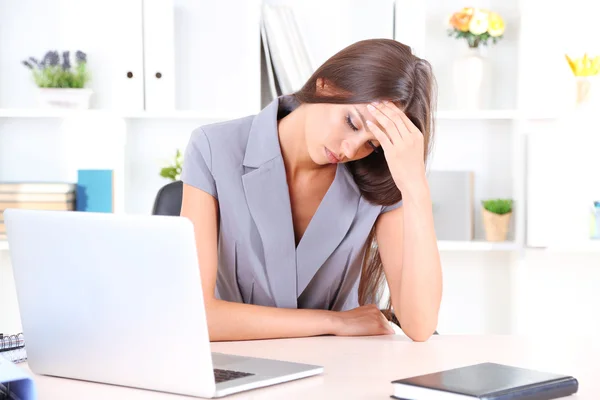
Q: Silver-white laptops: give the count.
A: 1